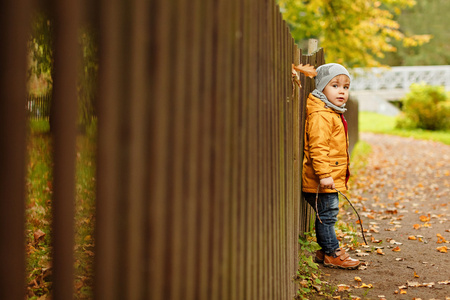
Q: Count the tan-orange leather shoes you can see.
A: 2